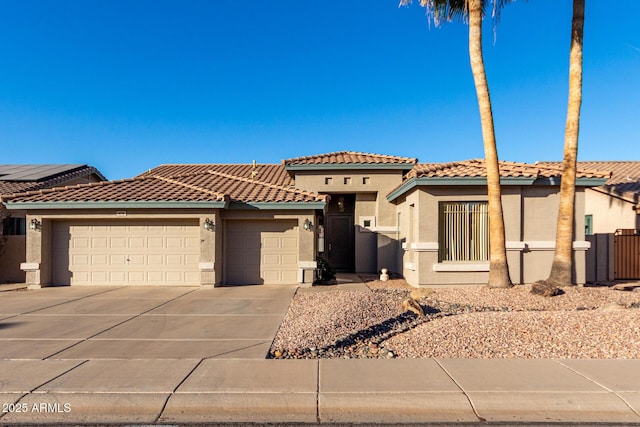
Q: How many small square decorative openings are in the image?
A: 3